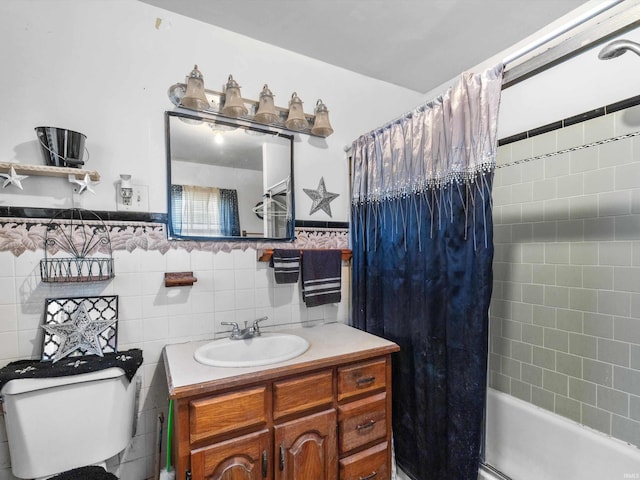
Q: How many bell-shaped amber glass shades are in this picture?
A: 5